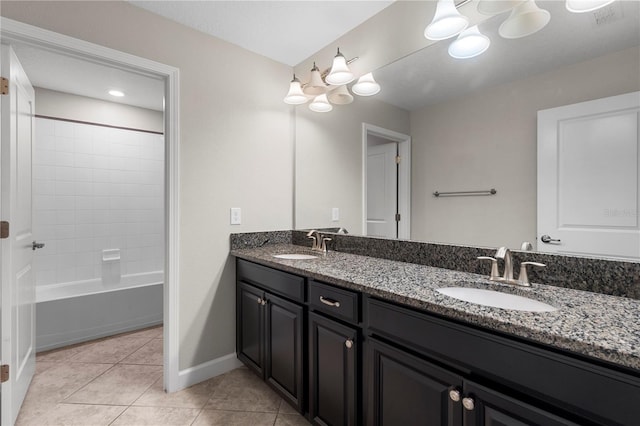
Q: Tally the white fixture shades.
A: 11